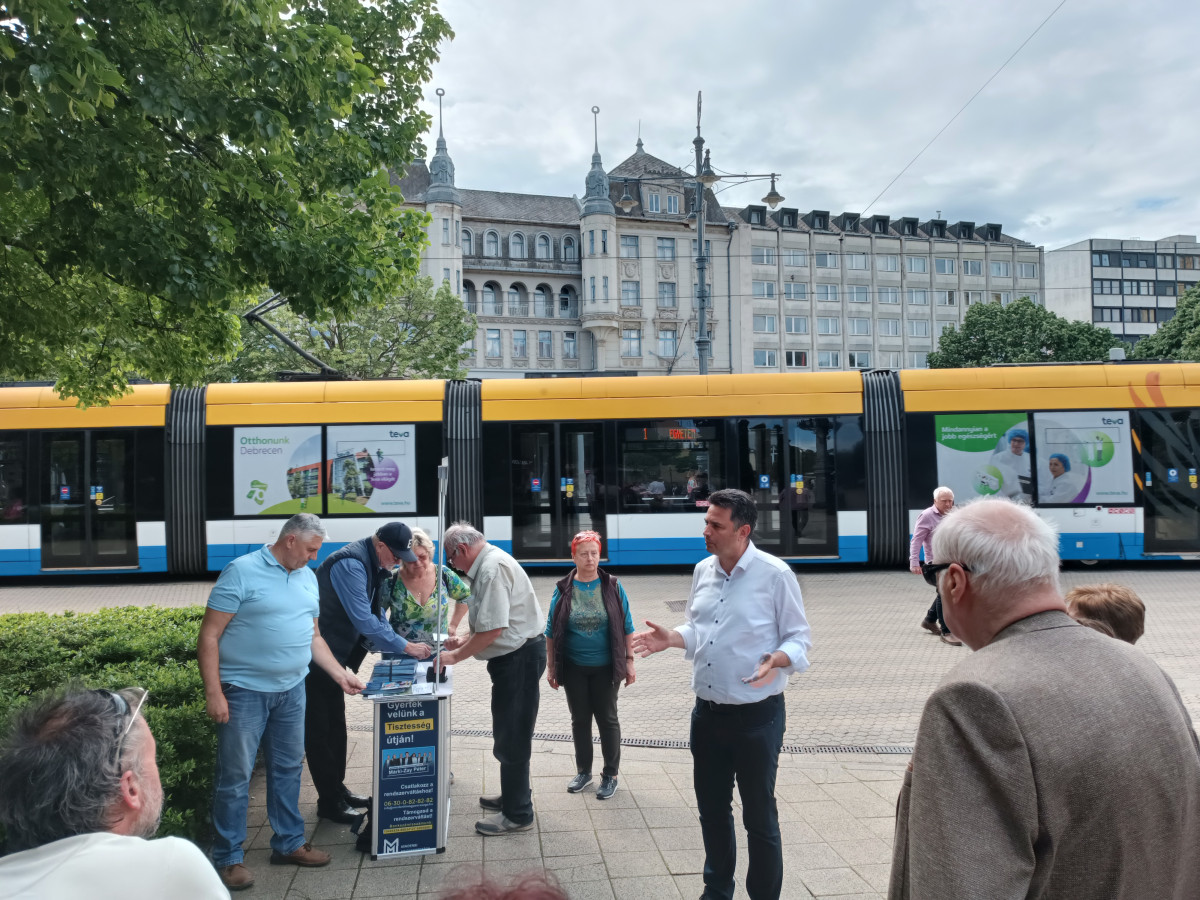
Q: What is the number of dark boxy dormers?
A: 9